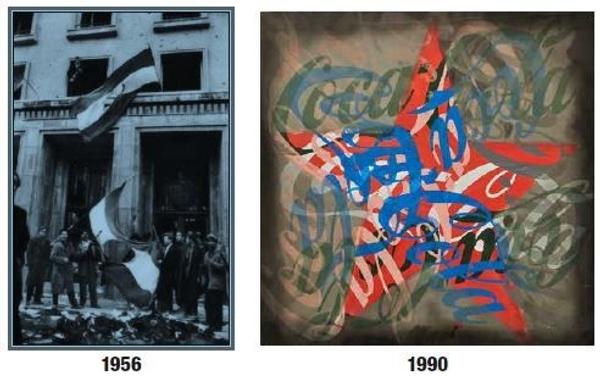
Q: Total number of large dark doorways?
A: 2